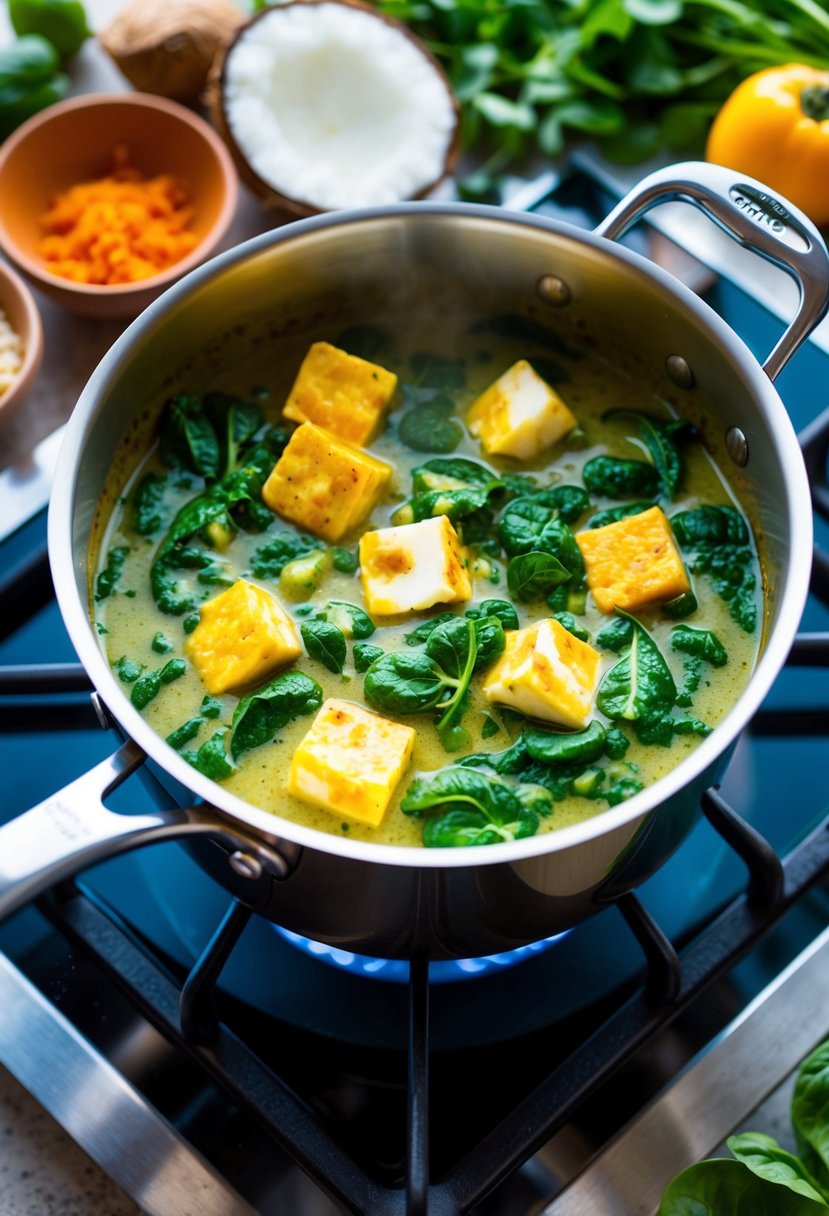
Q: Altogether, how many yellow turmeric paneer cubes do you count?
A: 8